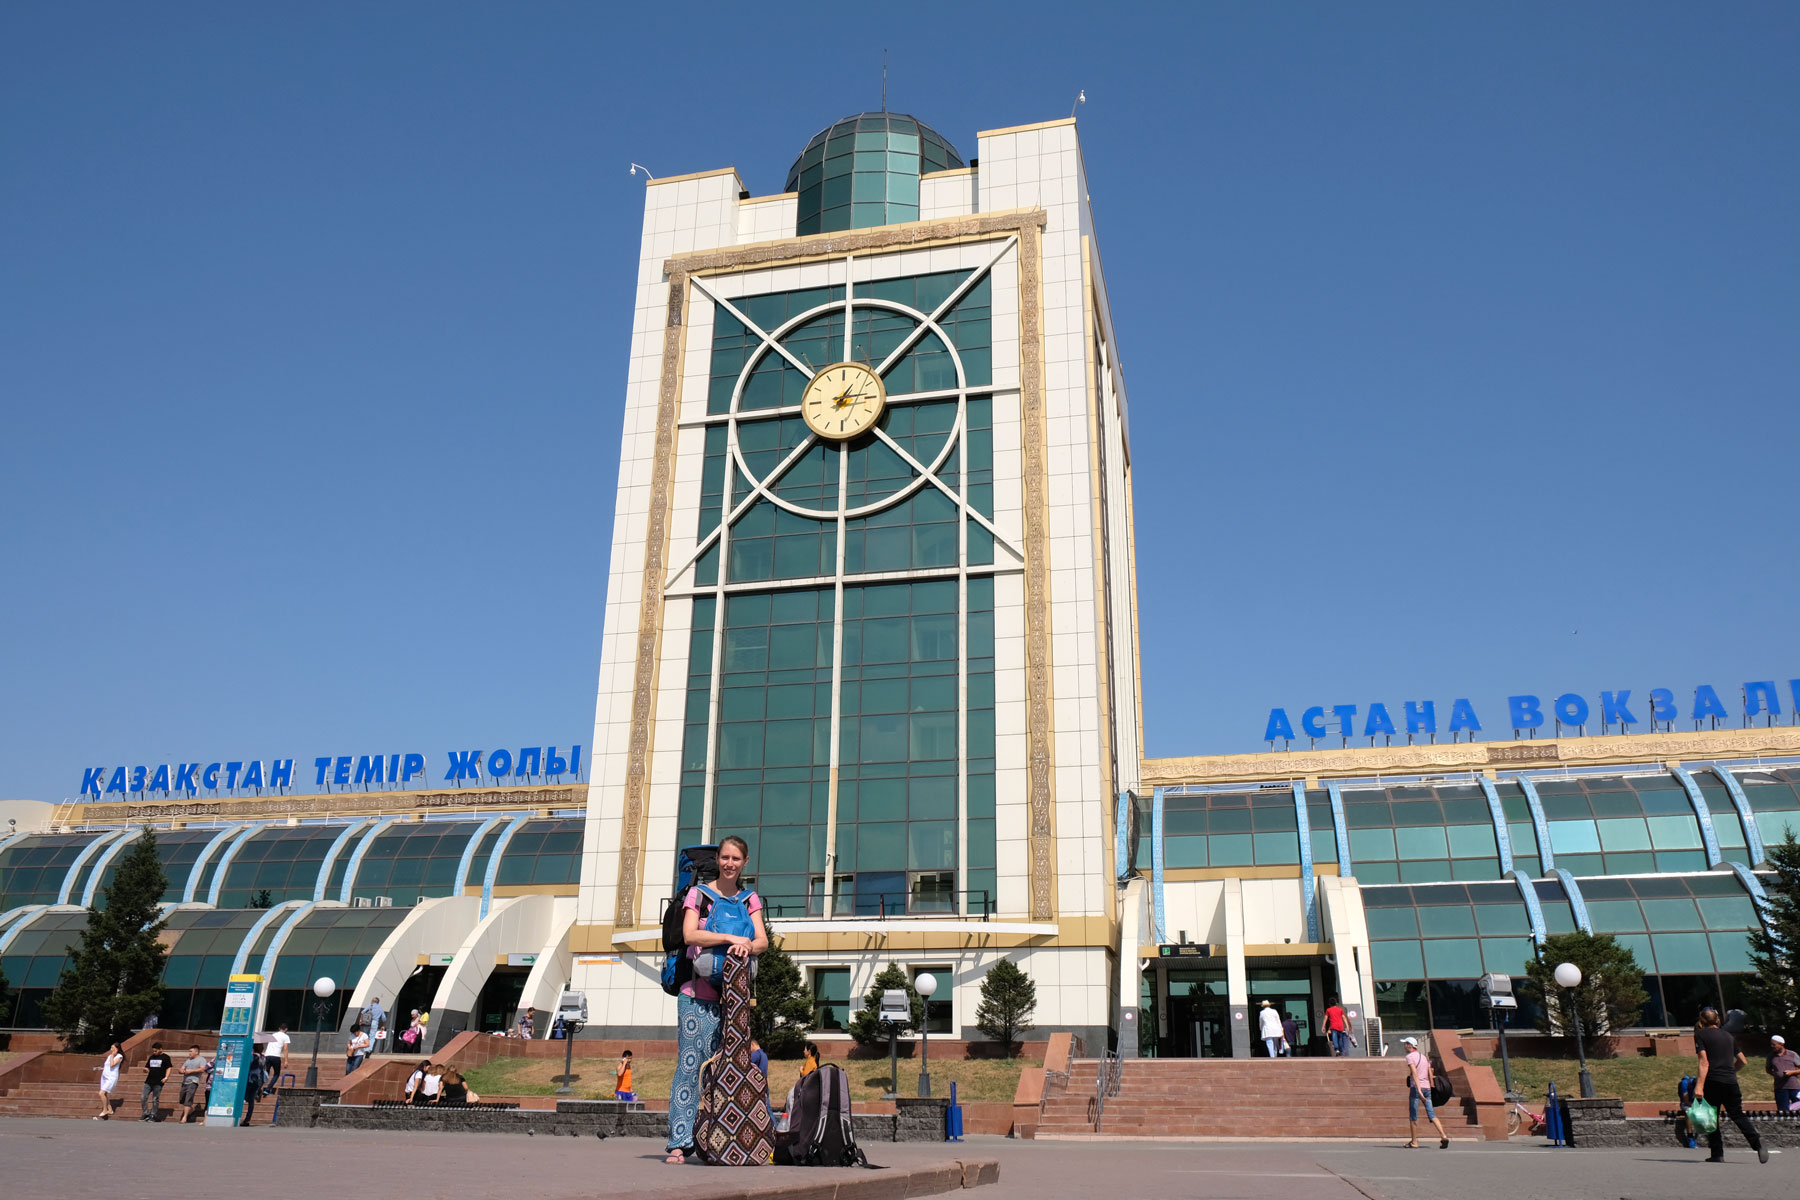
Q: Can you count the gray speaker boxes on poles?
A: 3